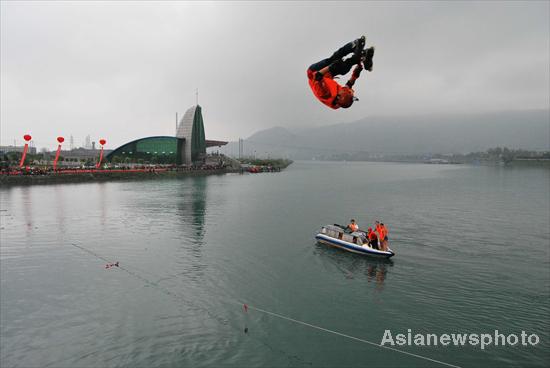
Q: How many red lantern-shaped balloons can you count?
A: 3